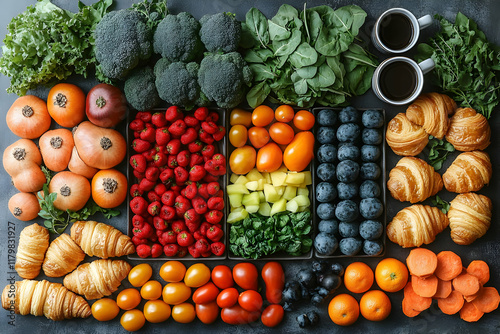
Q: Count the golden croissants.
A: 12